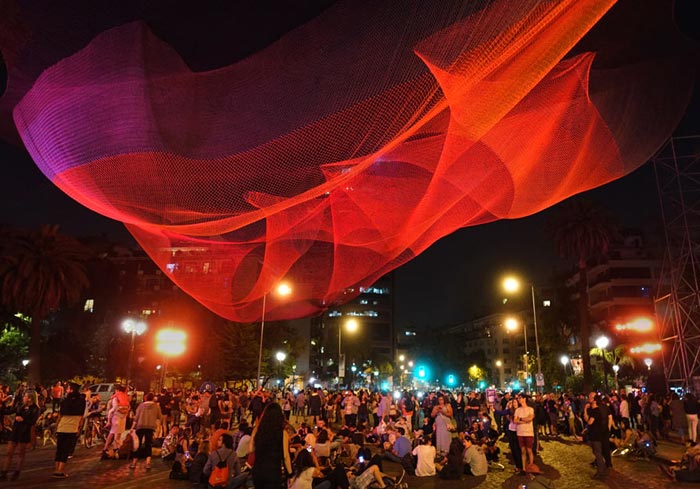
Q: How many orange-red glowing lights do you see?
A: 3